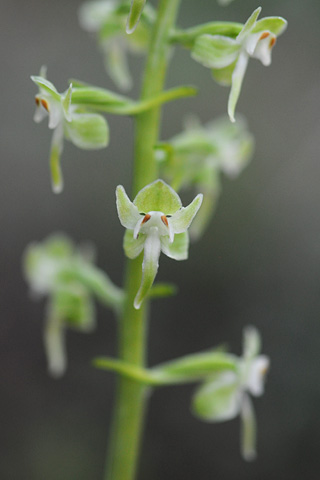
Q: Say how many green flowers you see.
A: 7